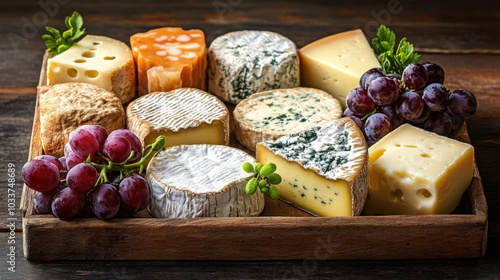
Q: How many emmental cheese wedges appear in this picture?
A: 2